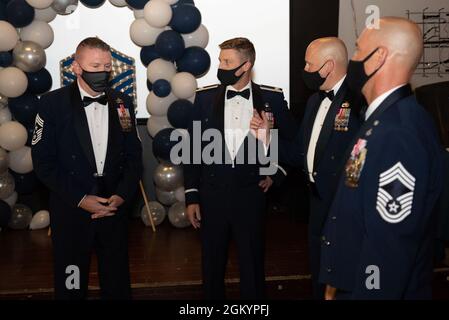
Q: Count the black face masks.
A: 4